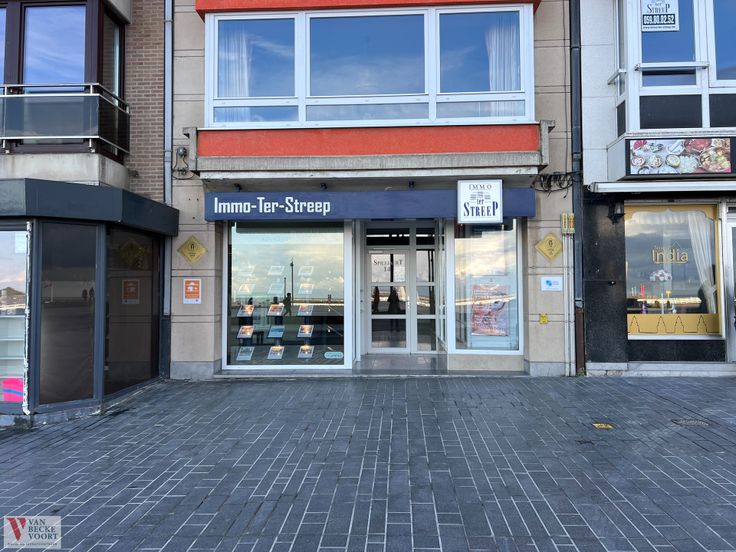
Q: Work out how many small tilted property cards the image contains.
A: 15